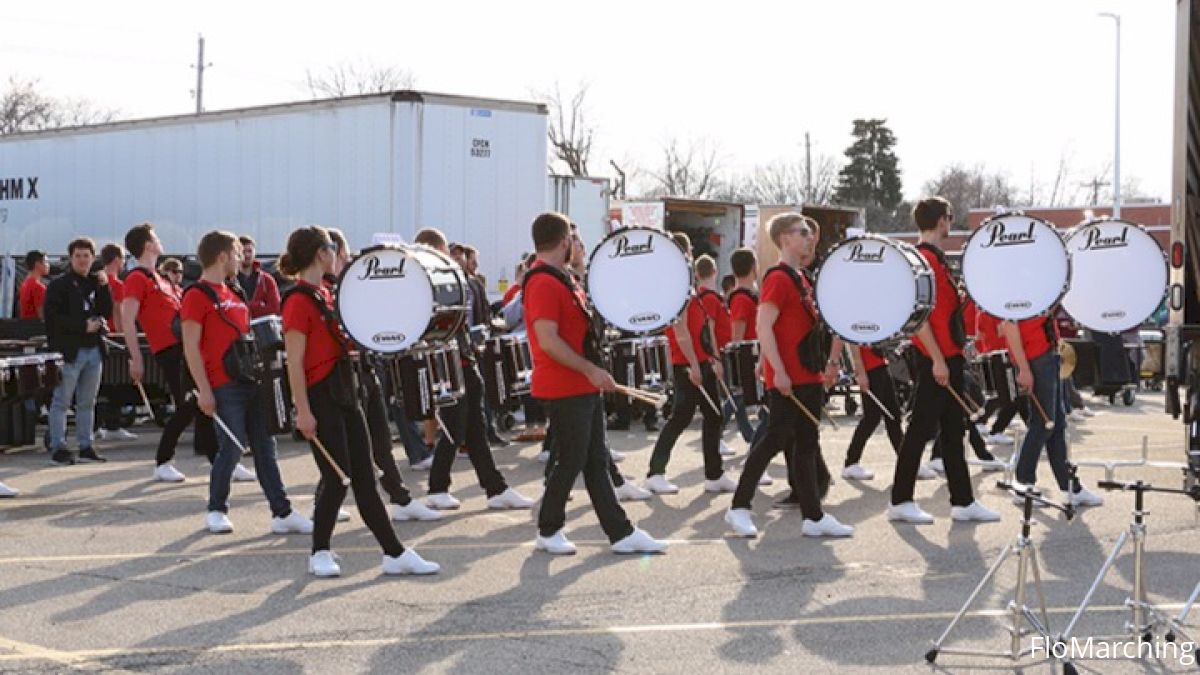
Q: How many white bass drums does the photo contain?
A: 5